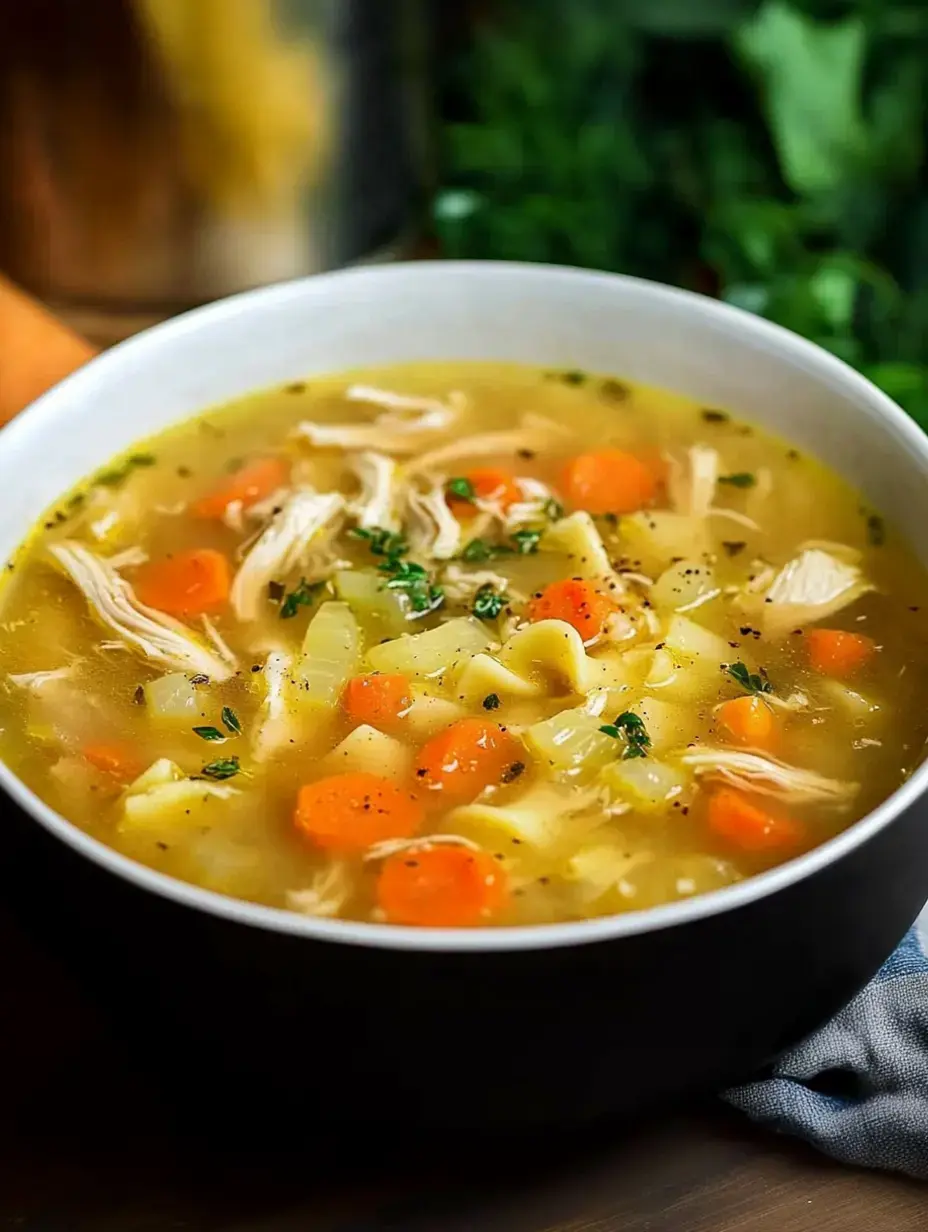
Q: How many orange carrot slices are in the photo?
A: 13